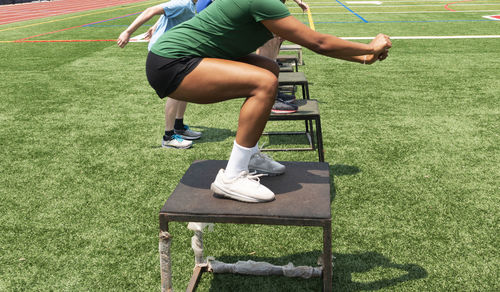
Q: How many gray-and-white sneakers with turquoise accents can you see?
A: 2